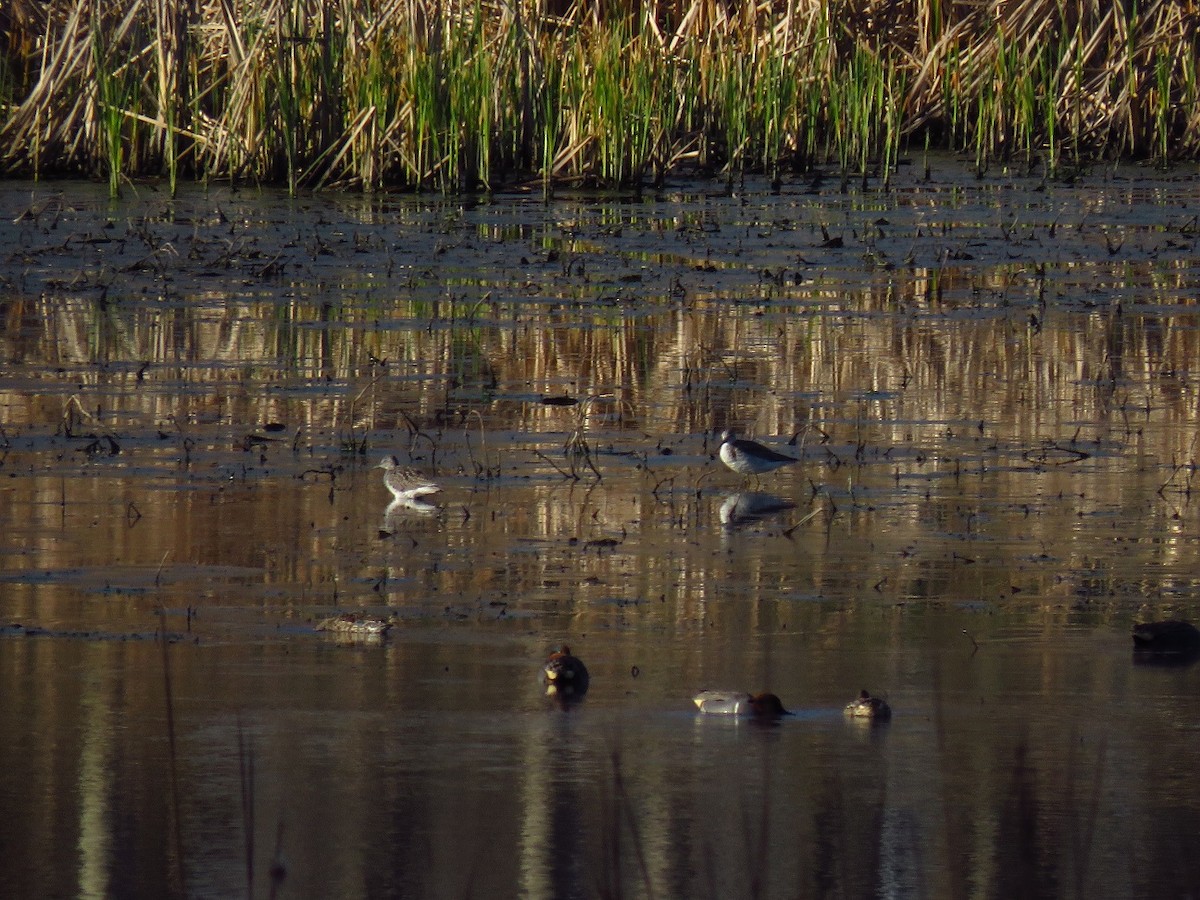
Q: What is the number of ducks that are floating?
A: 5